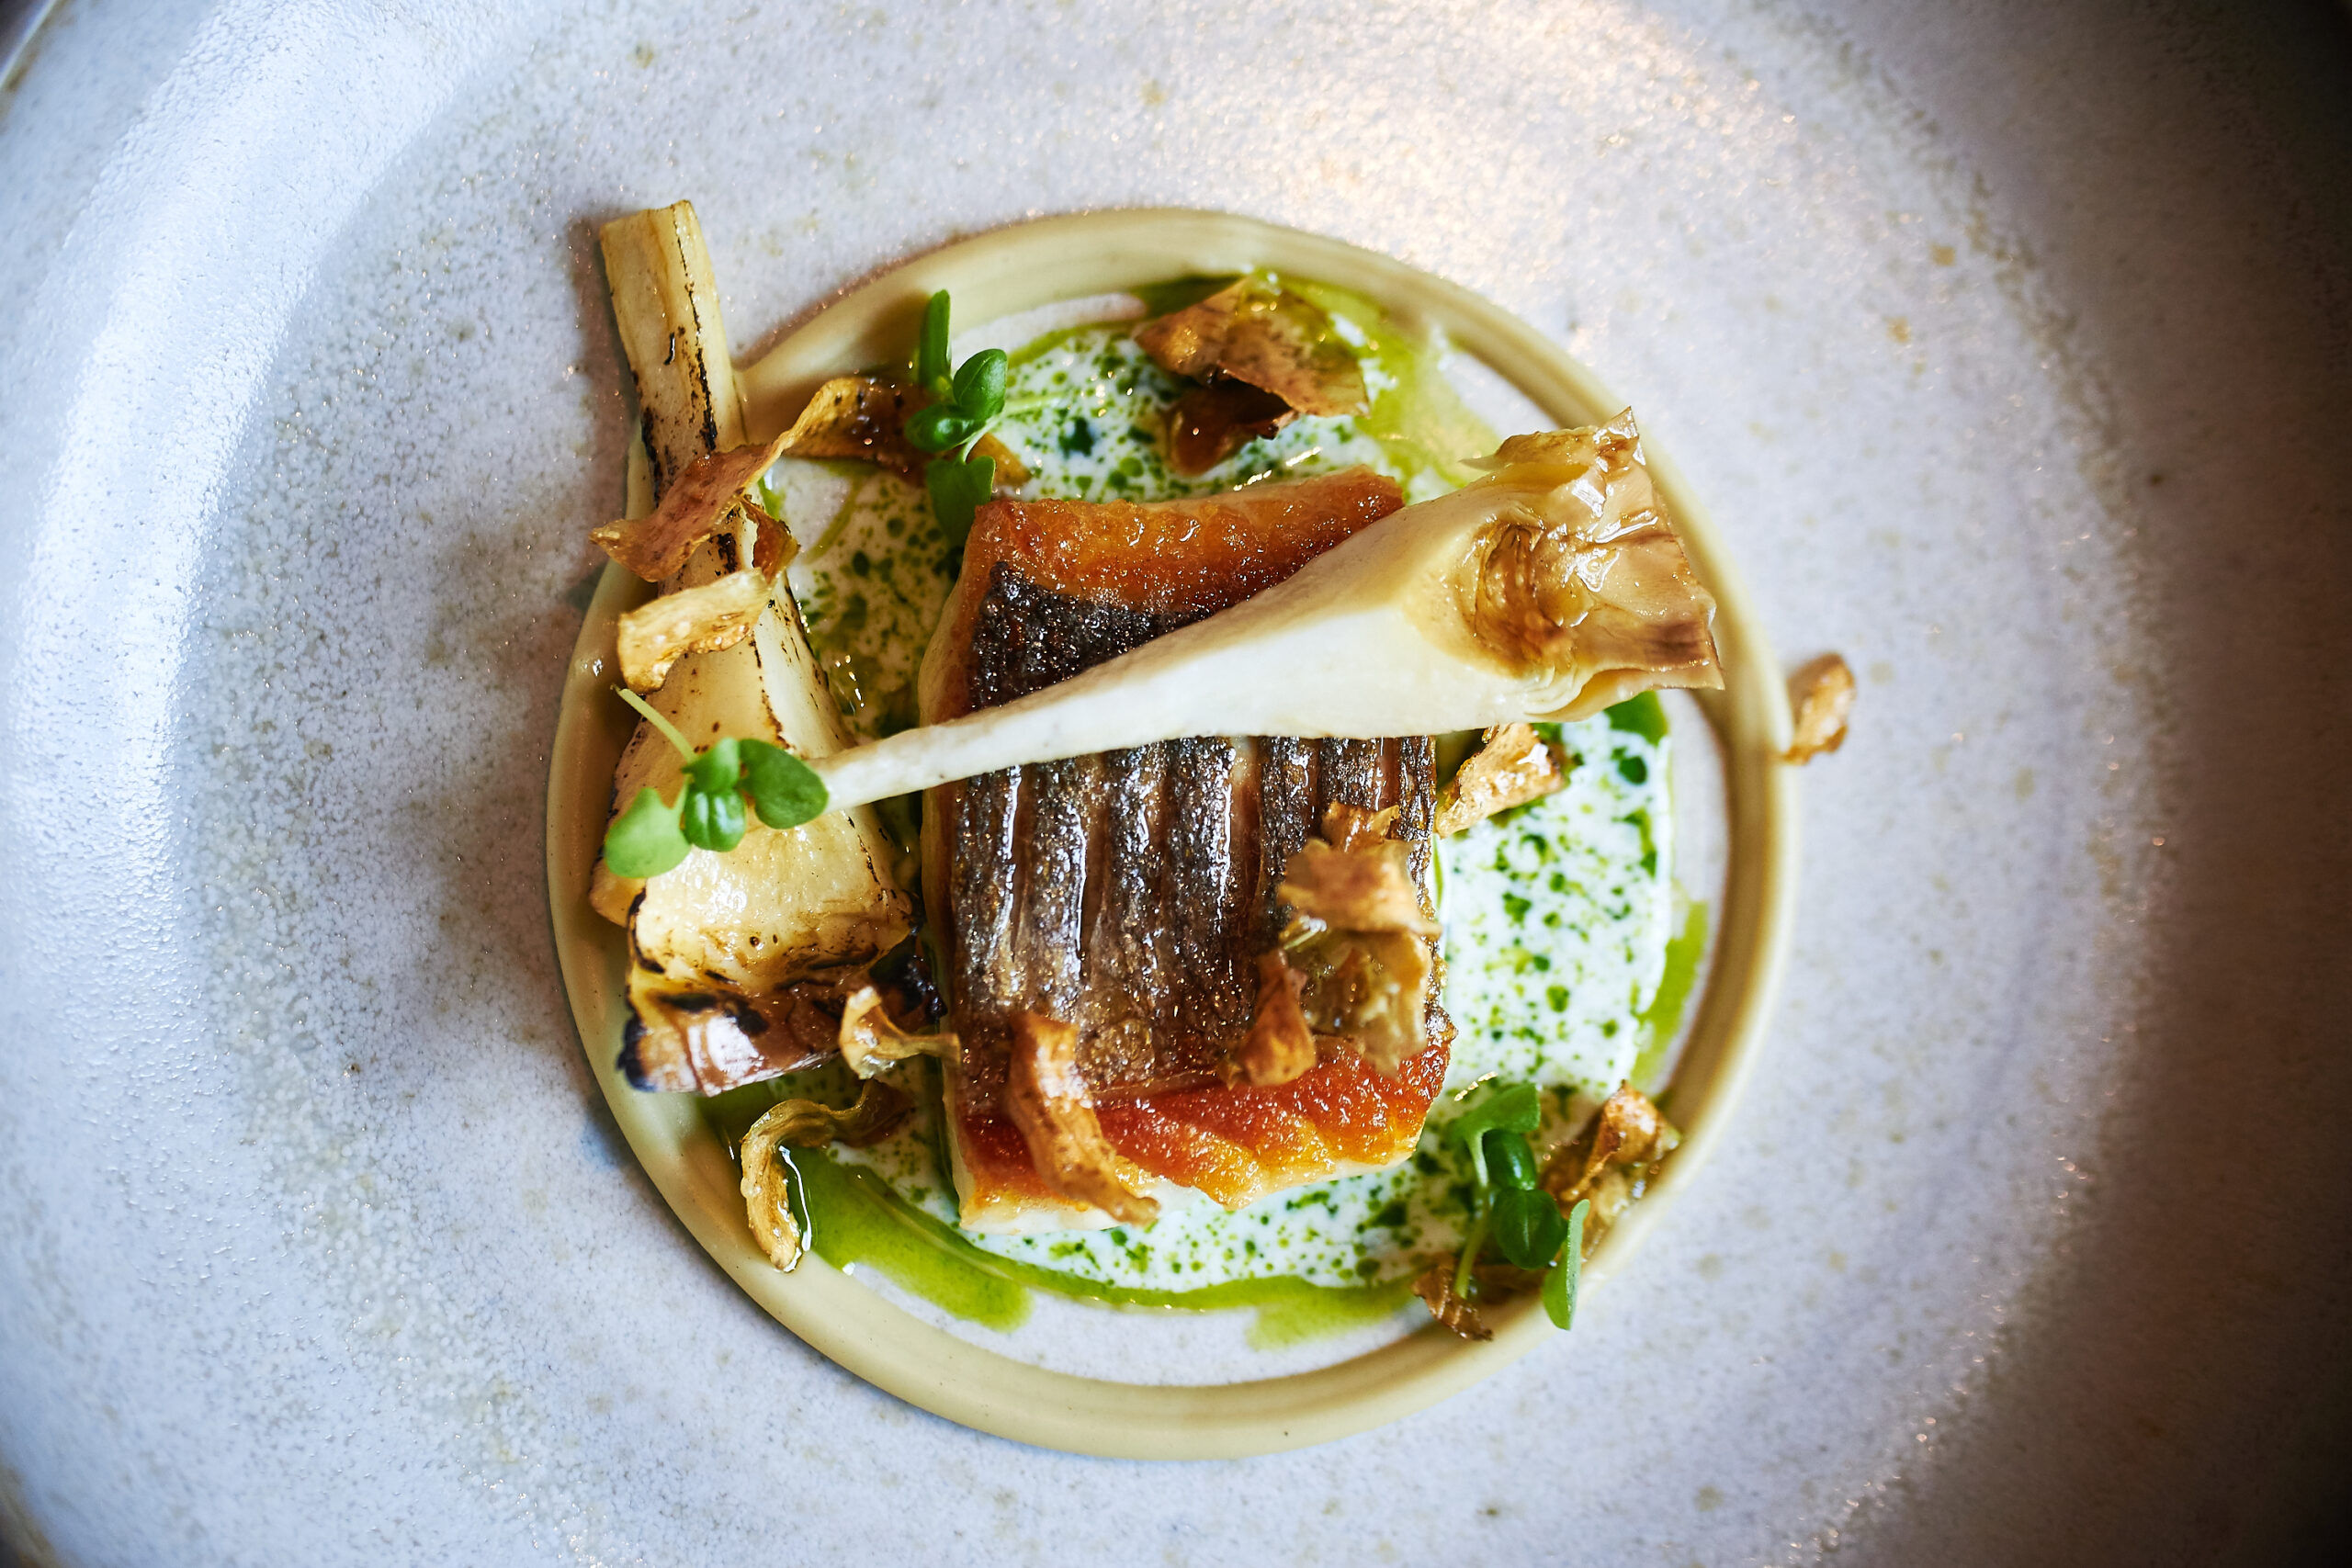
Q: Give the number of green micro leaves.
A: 12